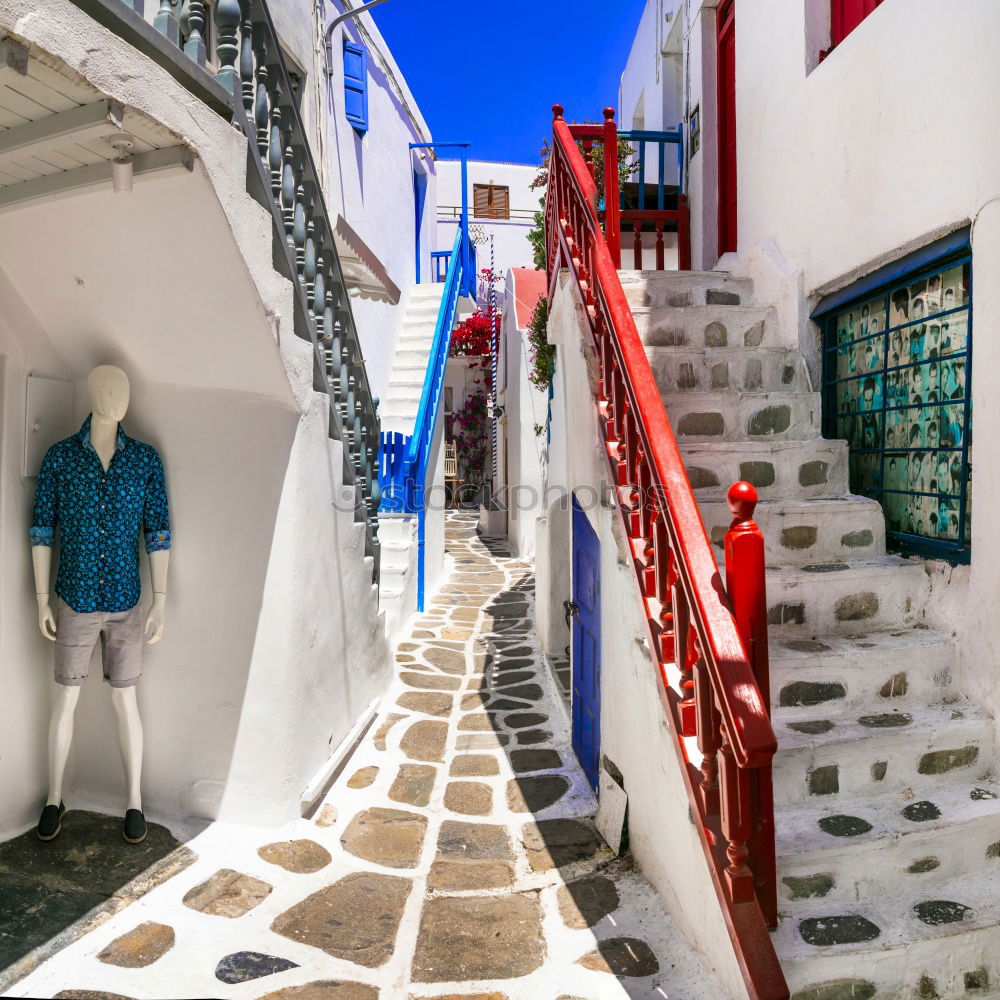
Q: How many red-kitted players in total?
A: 0